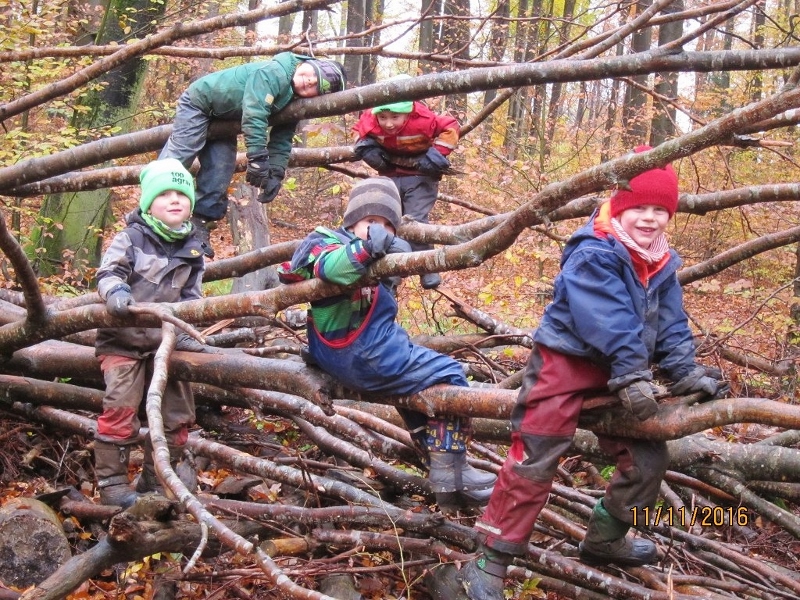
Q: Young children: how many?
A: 5